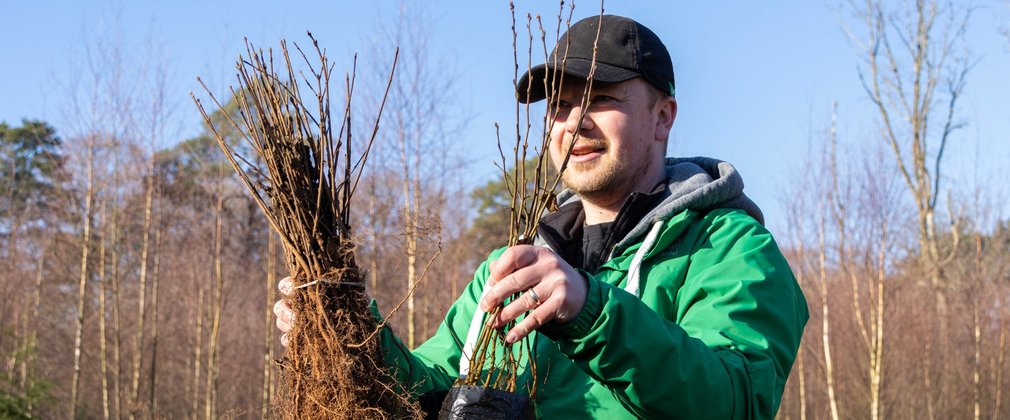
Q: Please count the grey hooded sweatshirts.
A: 1